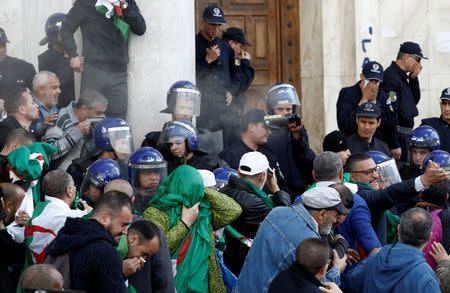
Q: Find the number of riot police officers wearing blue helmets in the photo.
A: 11